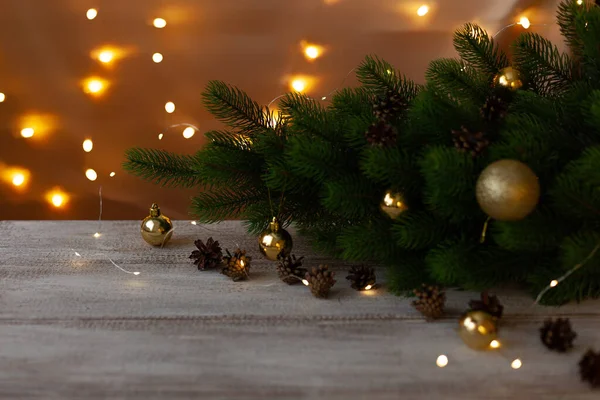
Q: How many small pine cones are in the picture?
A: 13